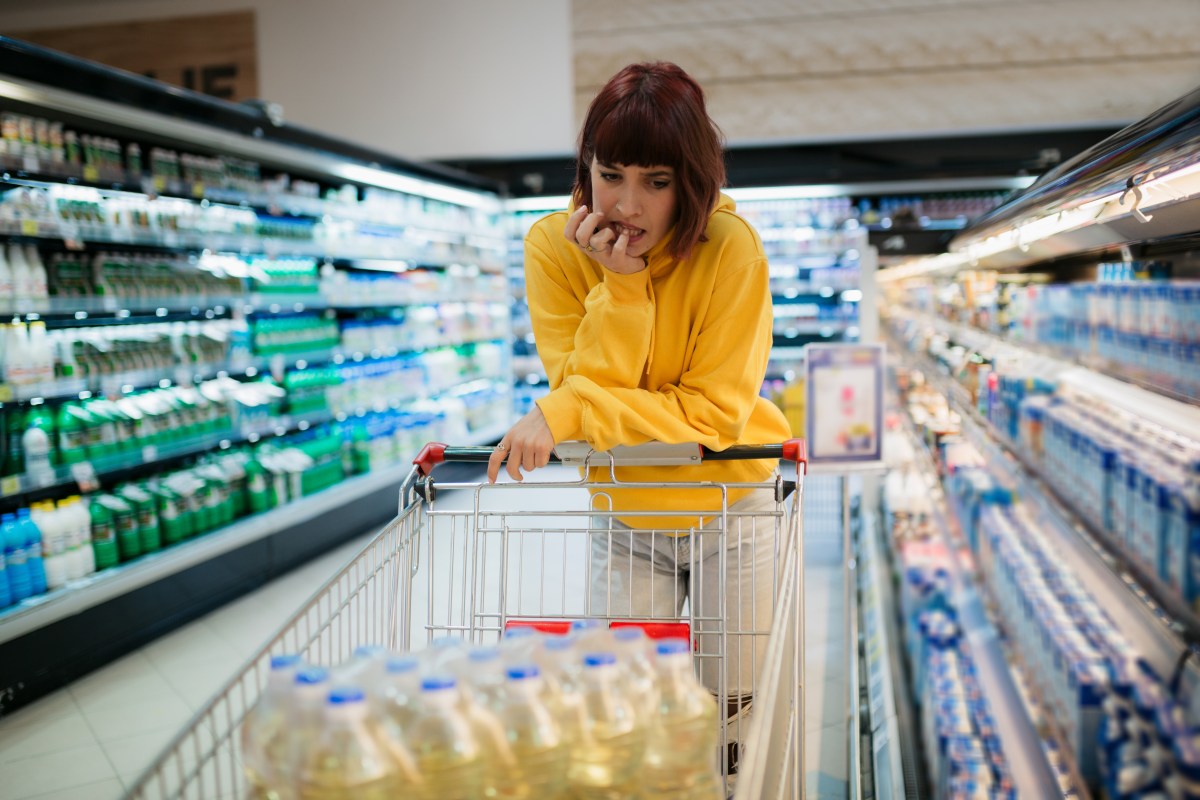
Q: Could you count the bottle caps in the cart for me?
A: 15